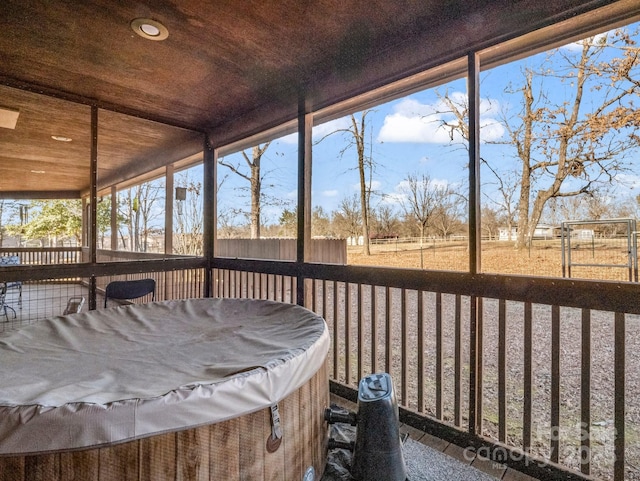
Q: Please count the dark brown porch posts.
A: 4